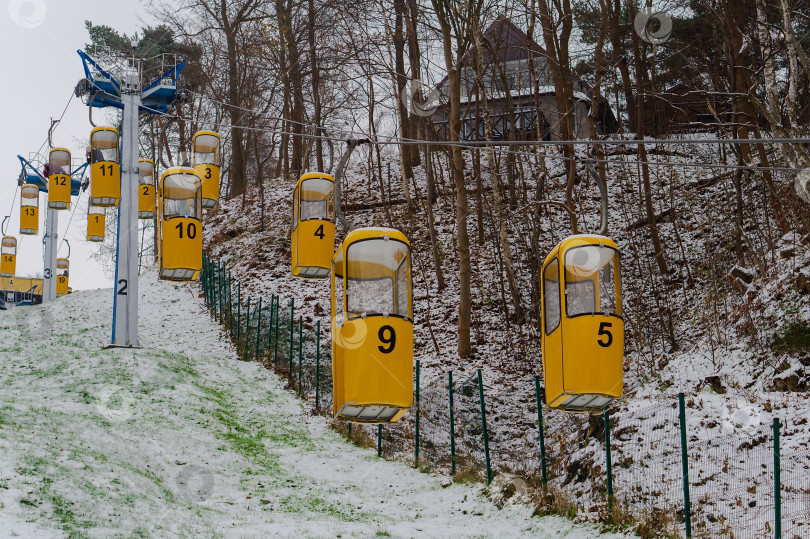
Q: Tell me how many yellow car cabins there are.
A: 12